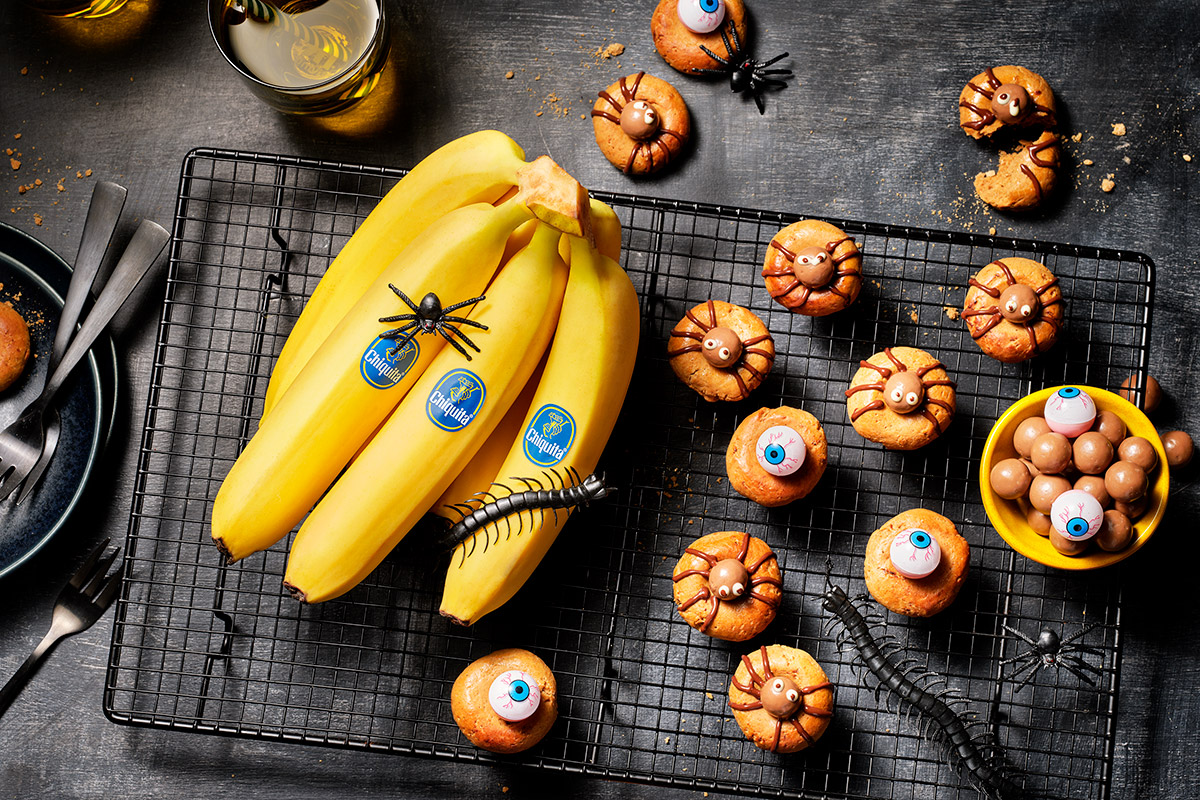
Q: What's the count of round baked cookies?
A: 13